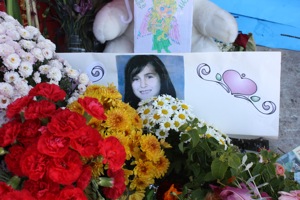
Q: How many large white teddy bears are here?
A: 1